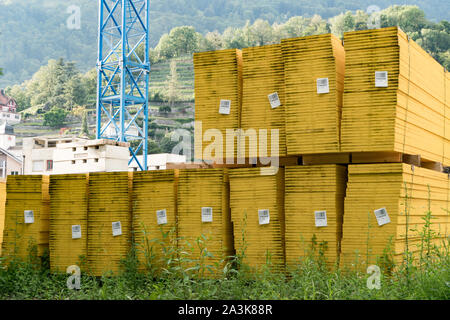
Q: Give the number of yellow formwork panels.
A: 12